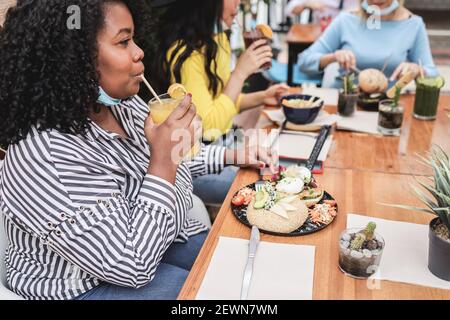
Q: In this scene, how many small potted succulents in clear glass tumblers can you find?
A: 3